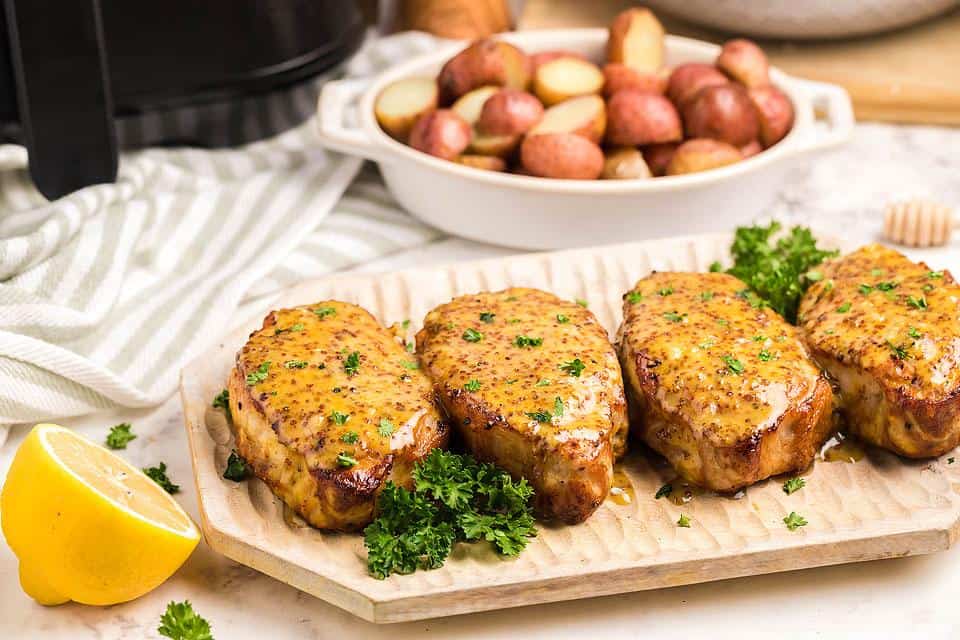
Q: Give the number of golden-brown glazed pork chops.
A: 4